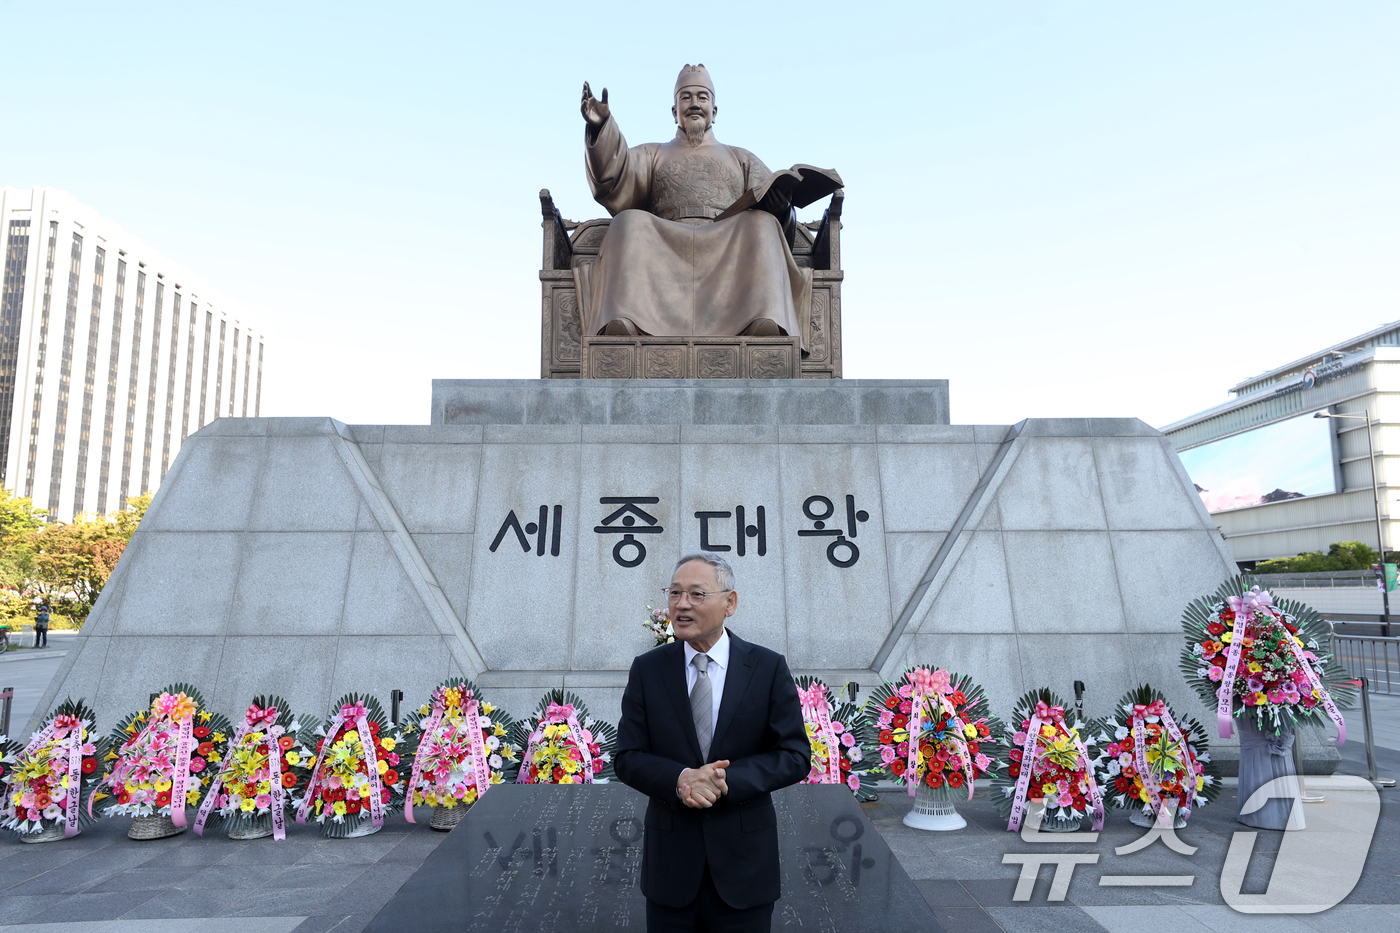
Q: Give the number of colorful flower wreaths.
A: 11